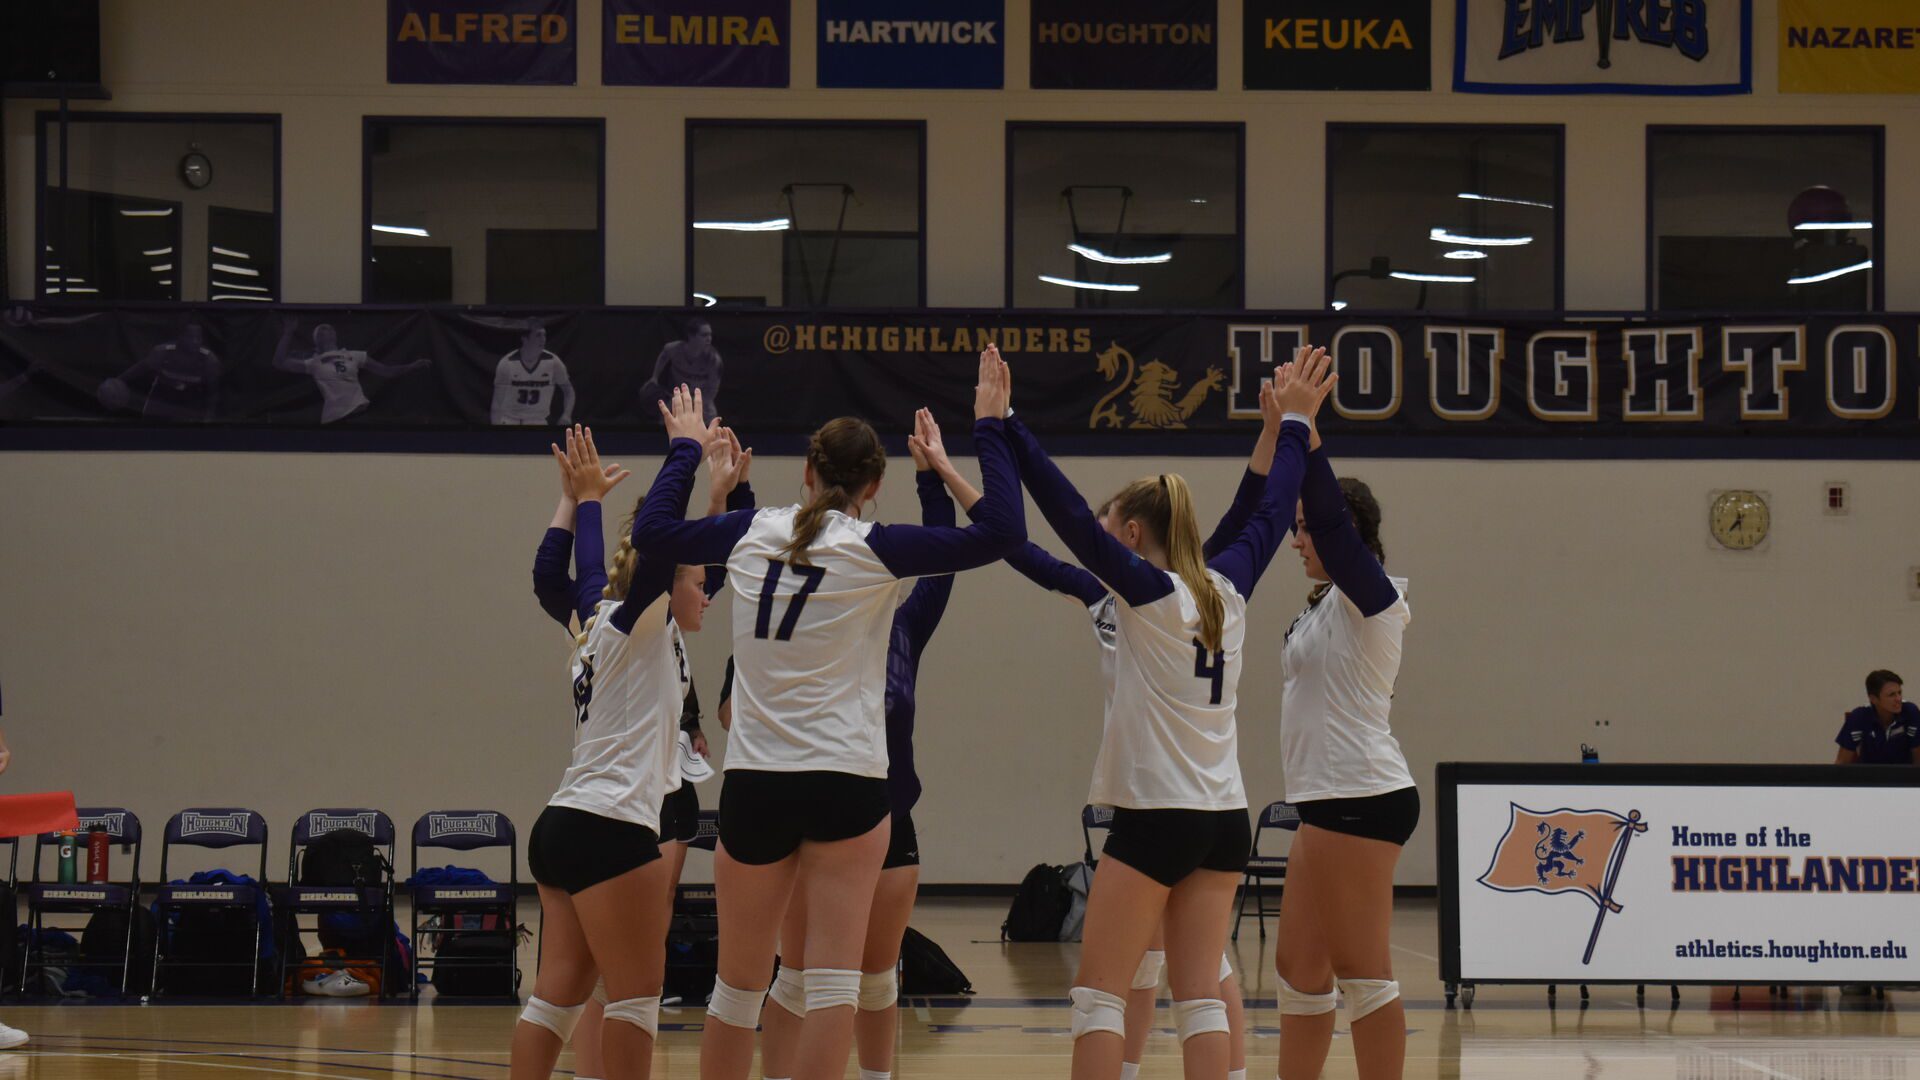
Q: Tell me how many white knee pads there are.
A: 13